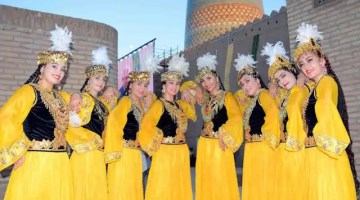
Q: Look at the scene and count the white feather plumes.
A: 8